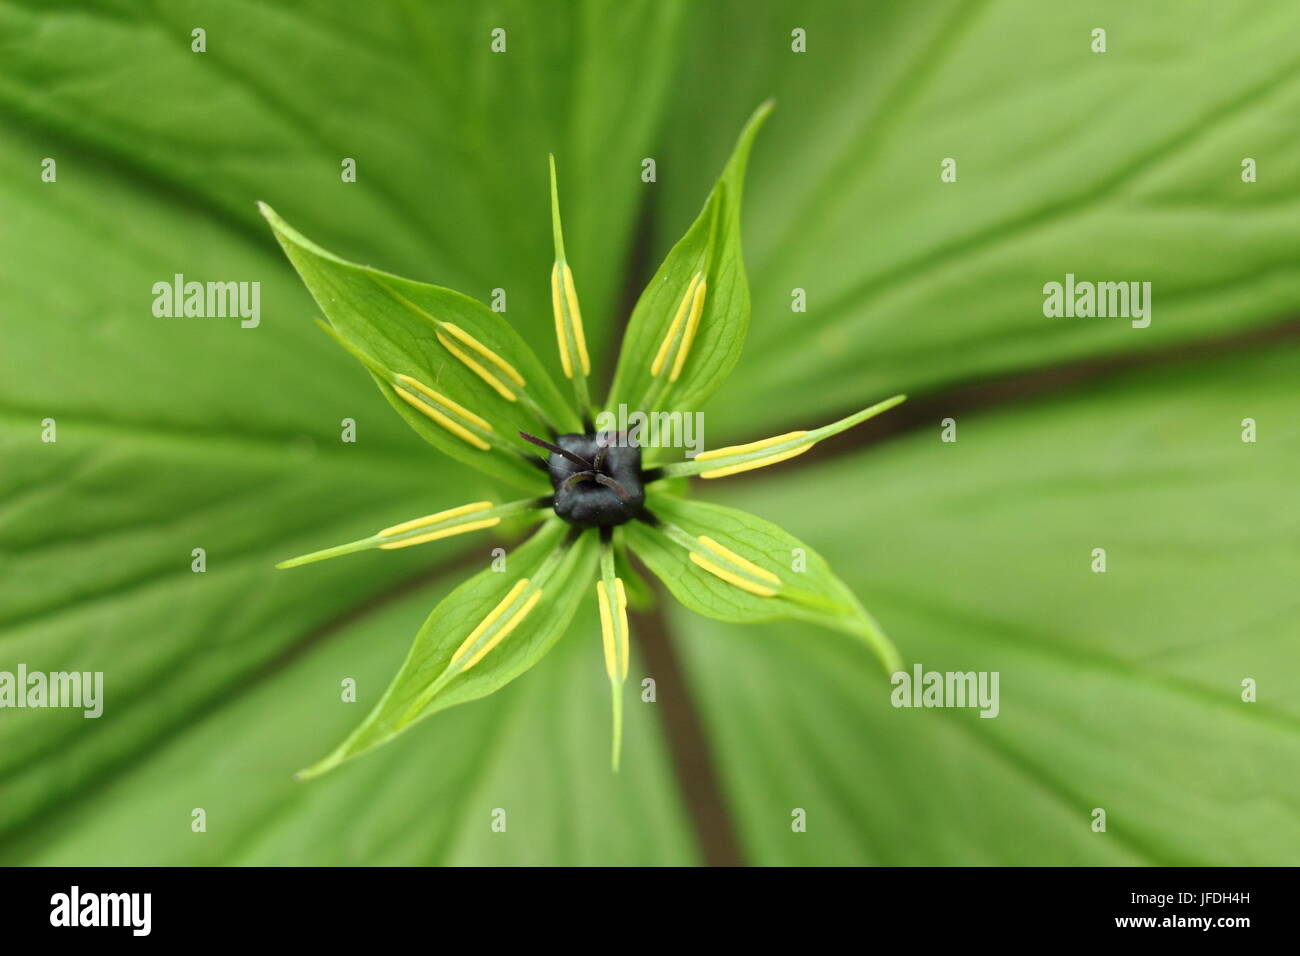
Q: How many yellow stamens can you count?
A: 9